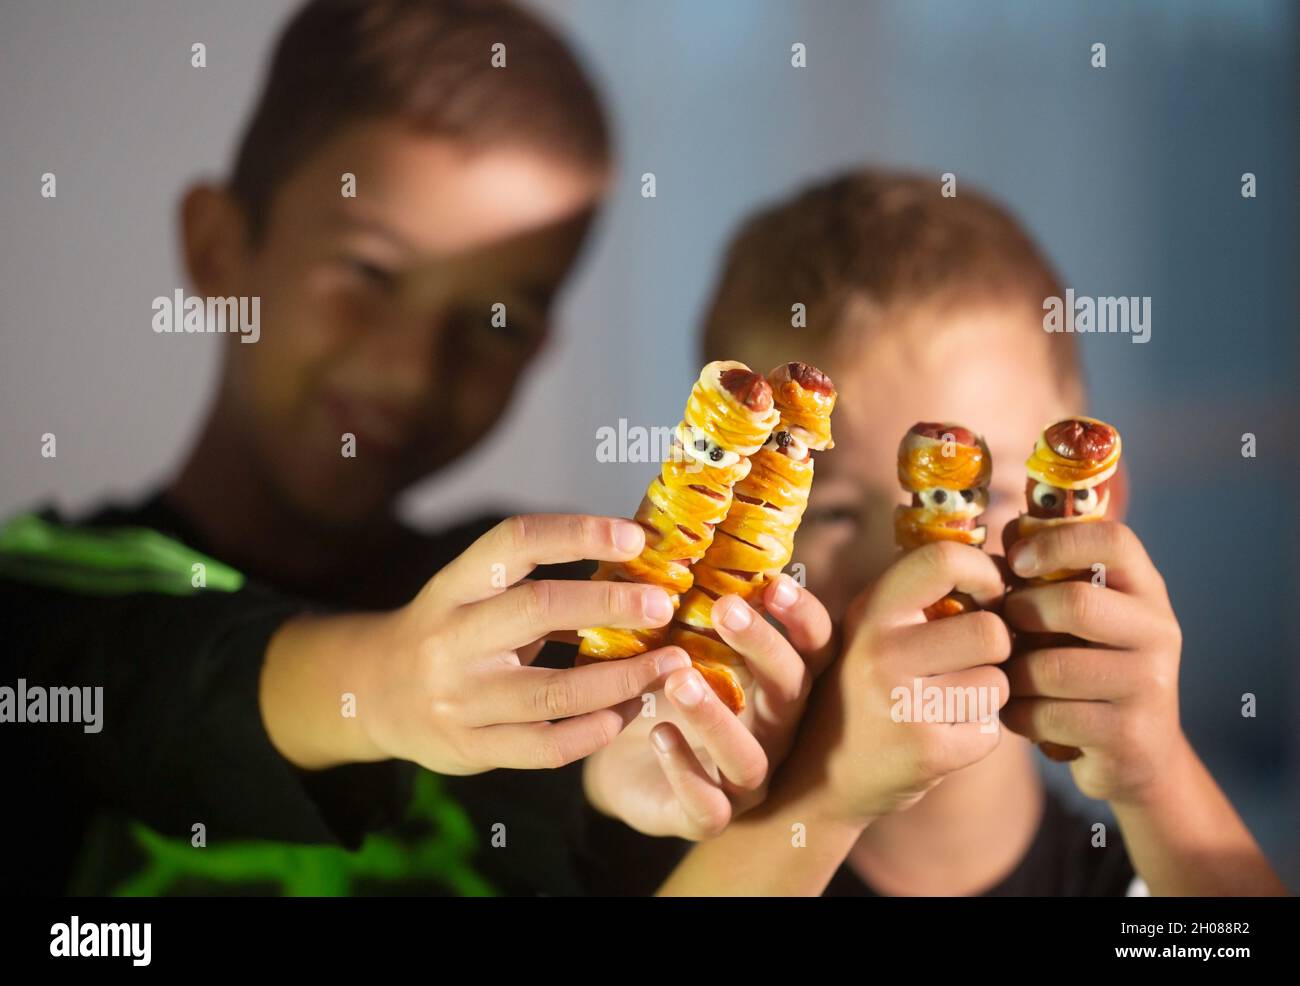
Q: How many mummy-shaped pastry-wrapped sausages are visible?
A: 4